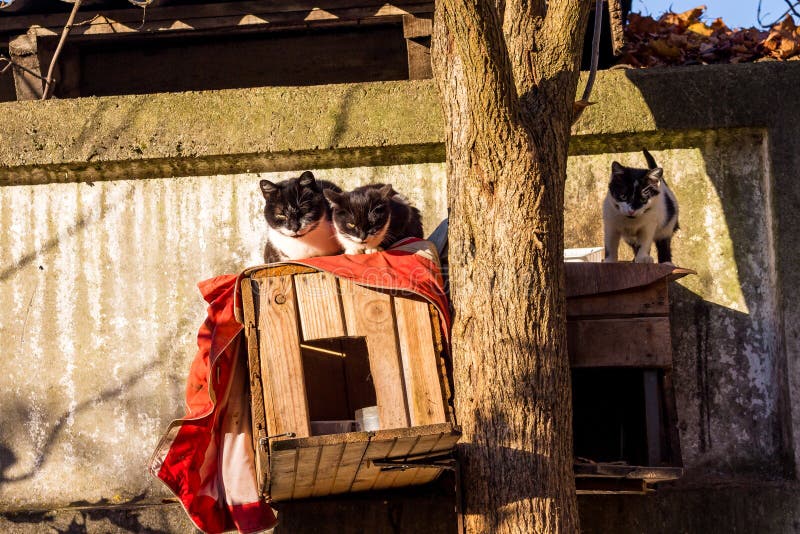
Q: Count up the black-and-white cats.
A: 3